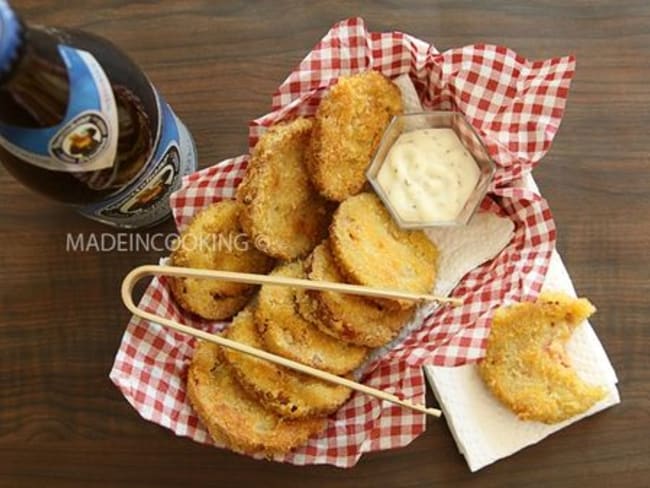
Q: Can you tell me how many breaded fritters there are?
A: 9